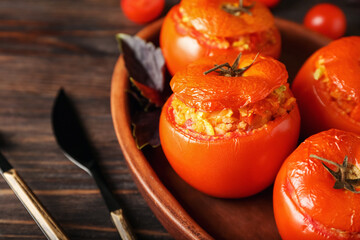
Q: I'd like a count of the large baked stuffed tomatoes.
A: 4